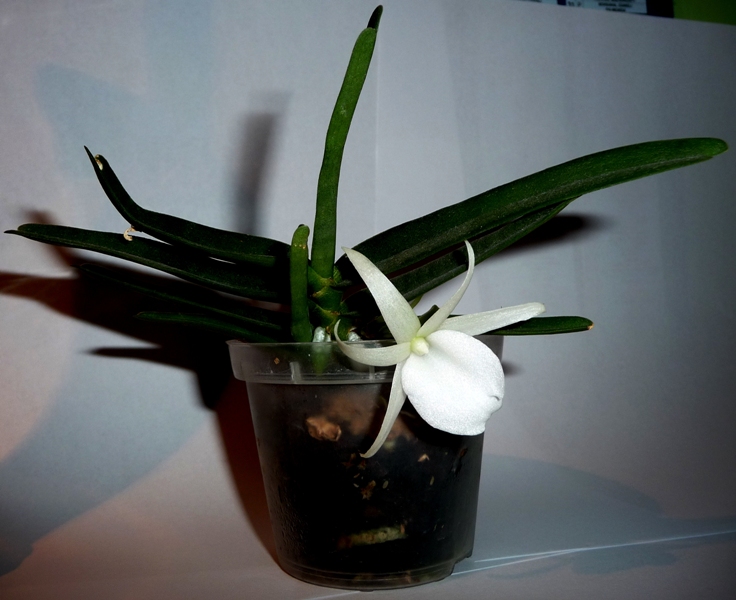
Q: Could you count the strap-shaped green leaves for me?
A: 9